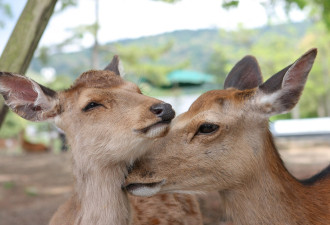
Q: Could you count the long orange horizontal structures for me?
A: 0